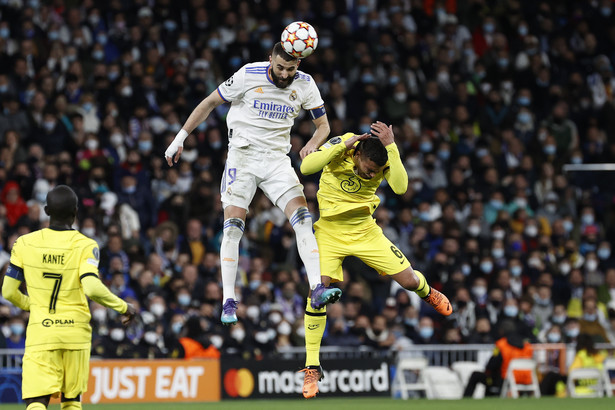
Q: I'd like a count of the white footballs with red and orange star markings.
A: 1